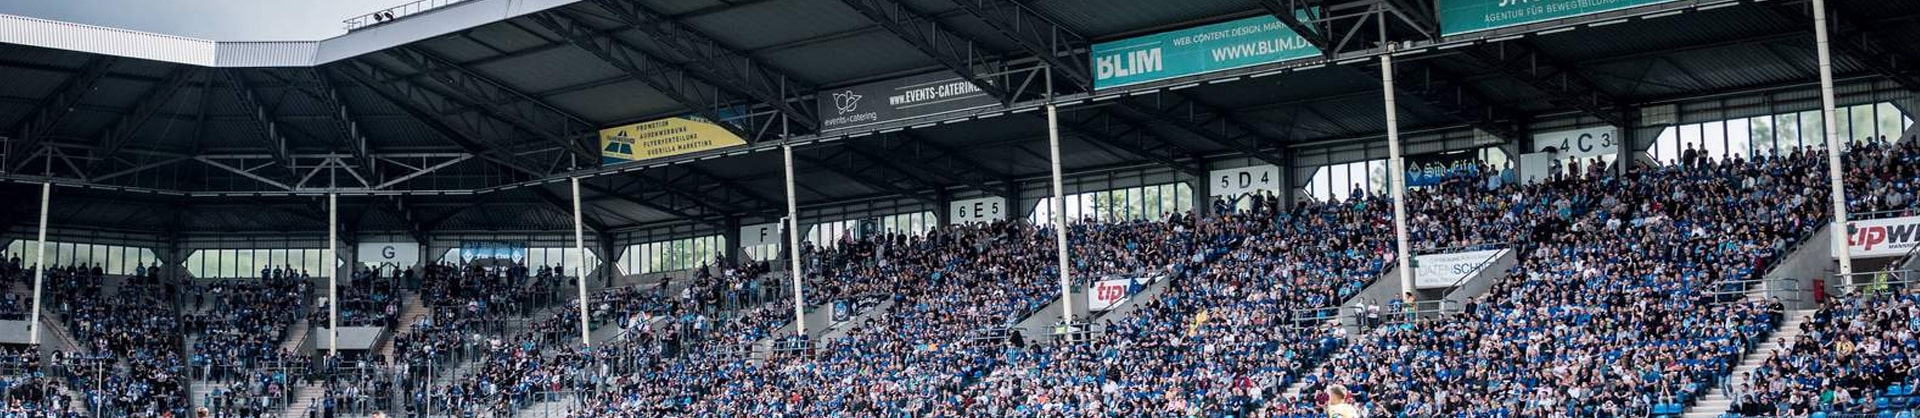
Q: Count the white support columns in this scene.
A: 7